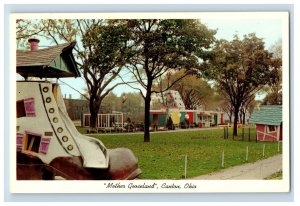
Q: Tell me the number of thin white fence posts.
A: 5